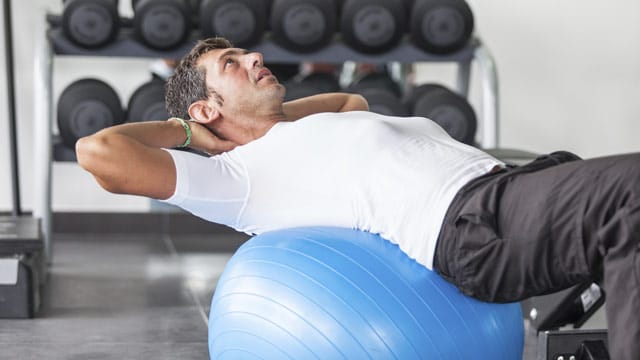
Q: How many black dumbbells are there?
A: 11